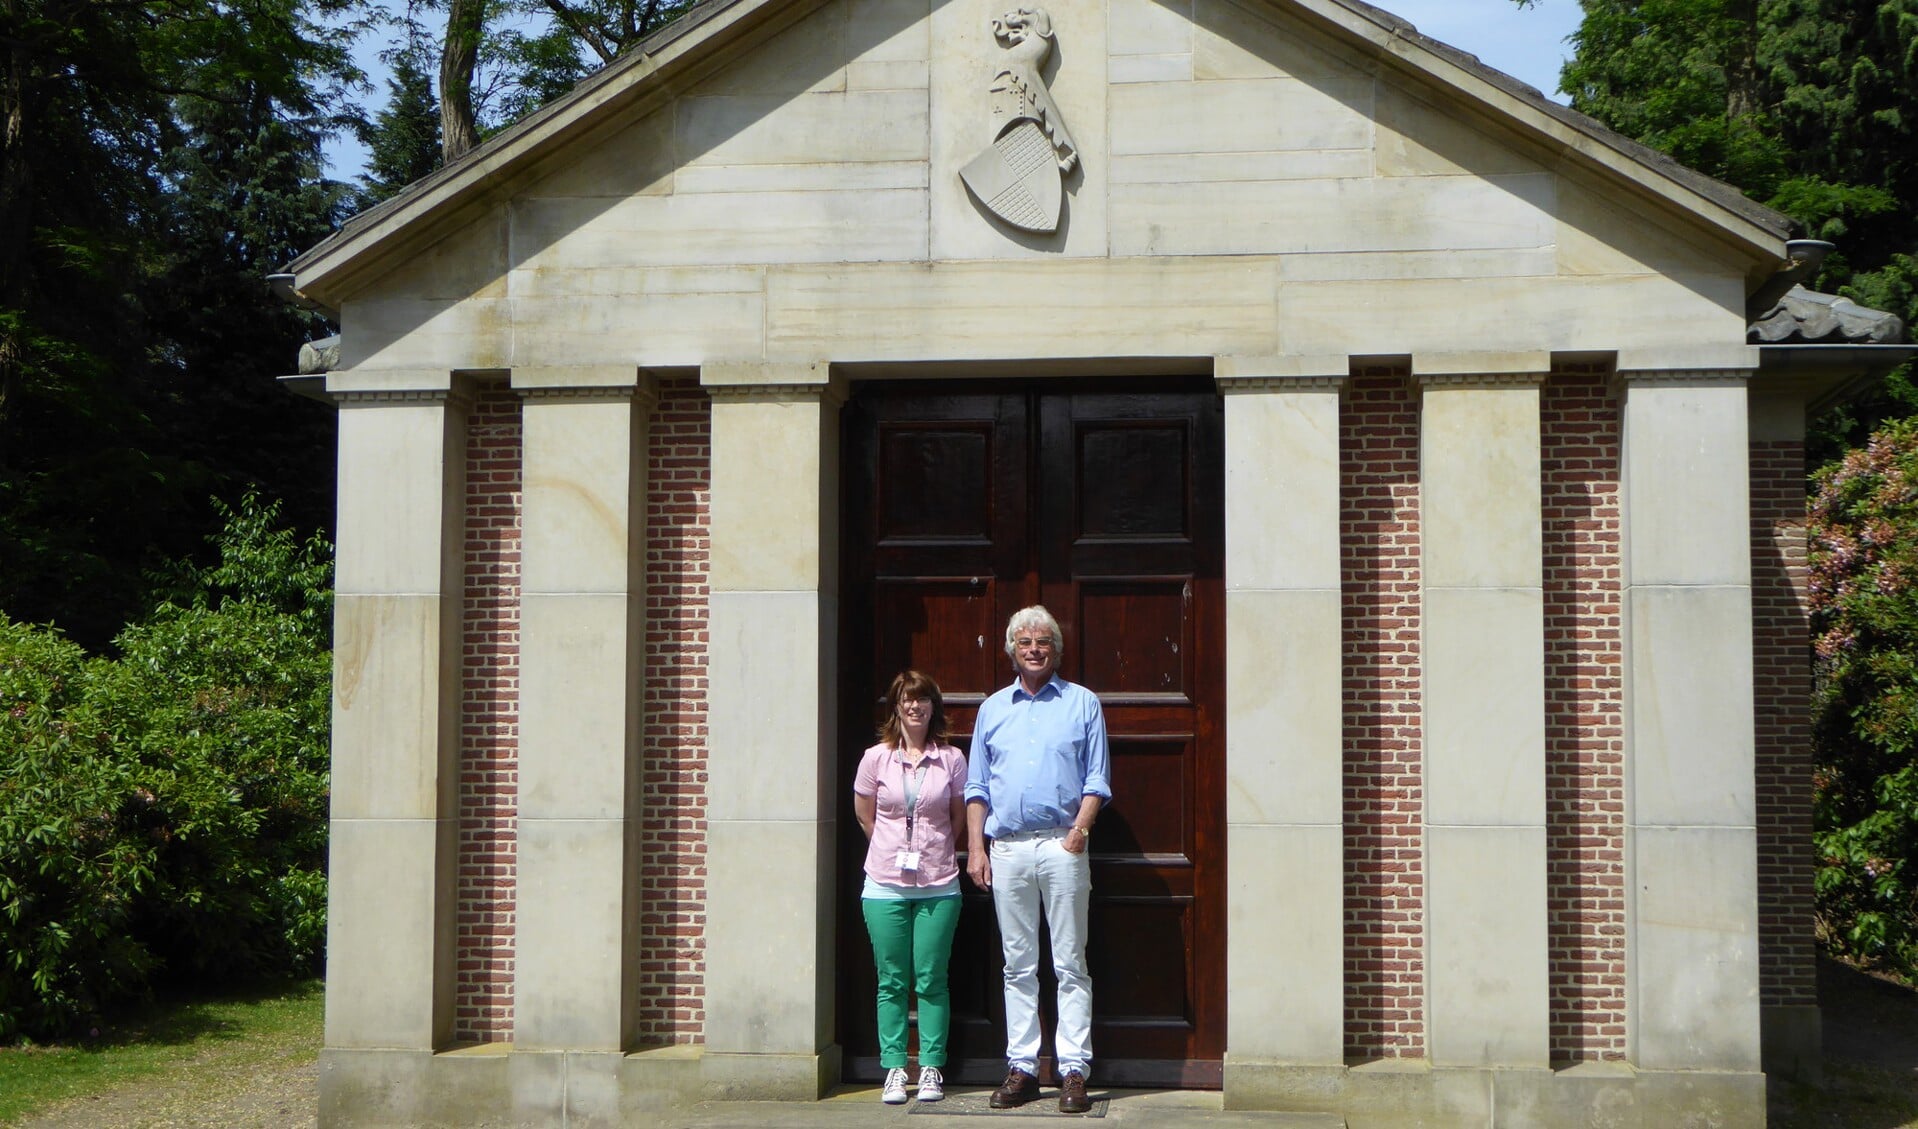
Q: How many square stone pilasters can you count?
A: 6